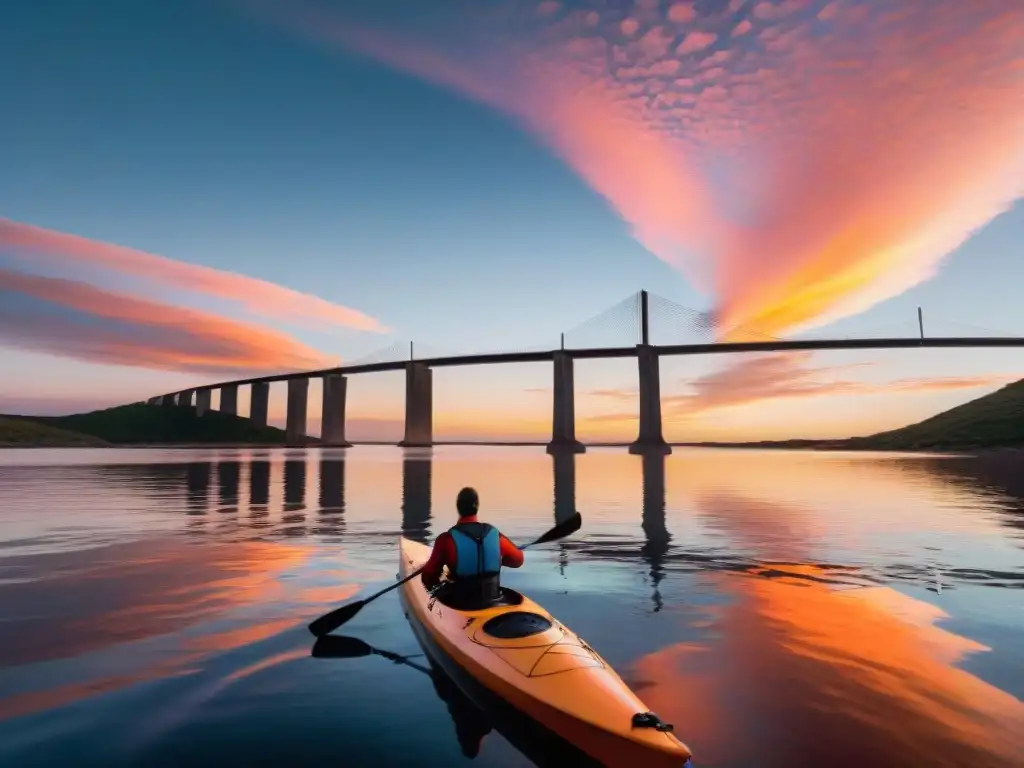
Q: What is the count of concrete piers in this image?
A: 11